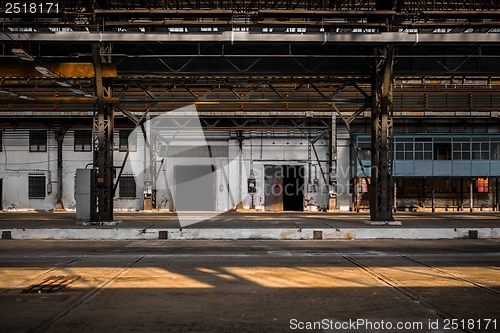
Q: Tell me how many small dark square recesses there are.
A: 4